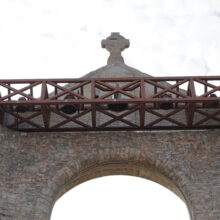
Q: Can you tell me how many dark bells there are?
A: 5